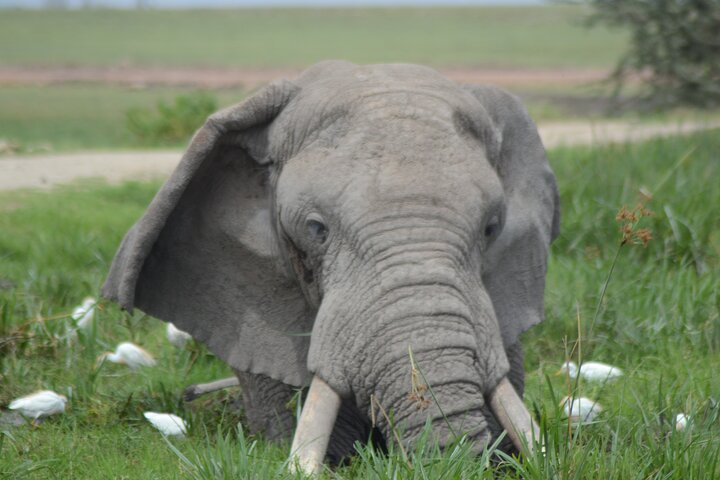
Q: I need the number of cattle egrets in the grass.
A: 8